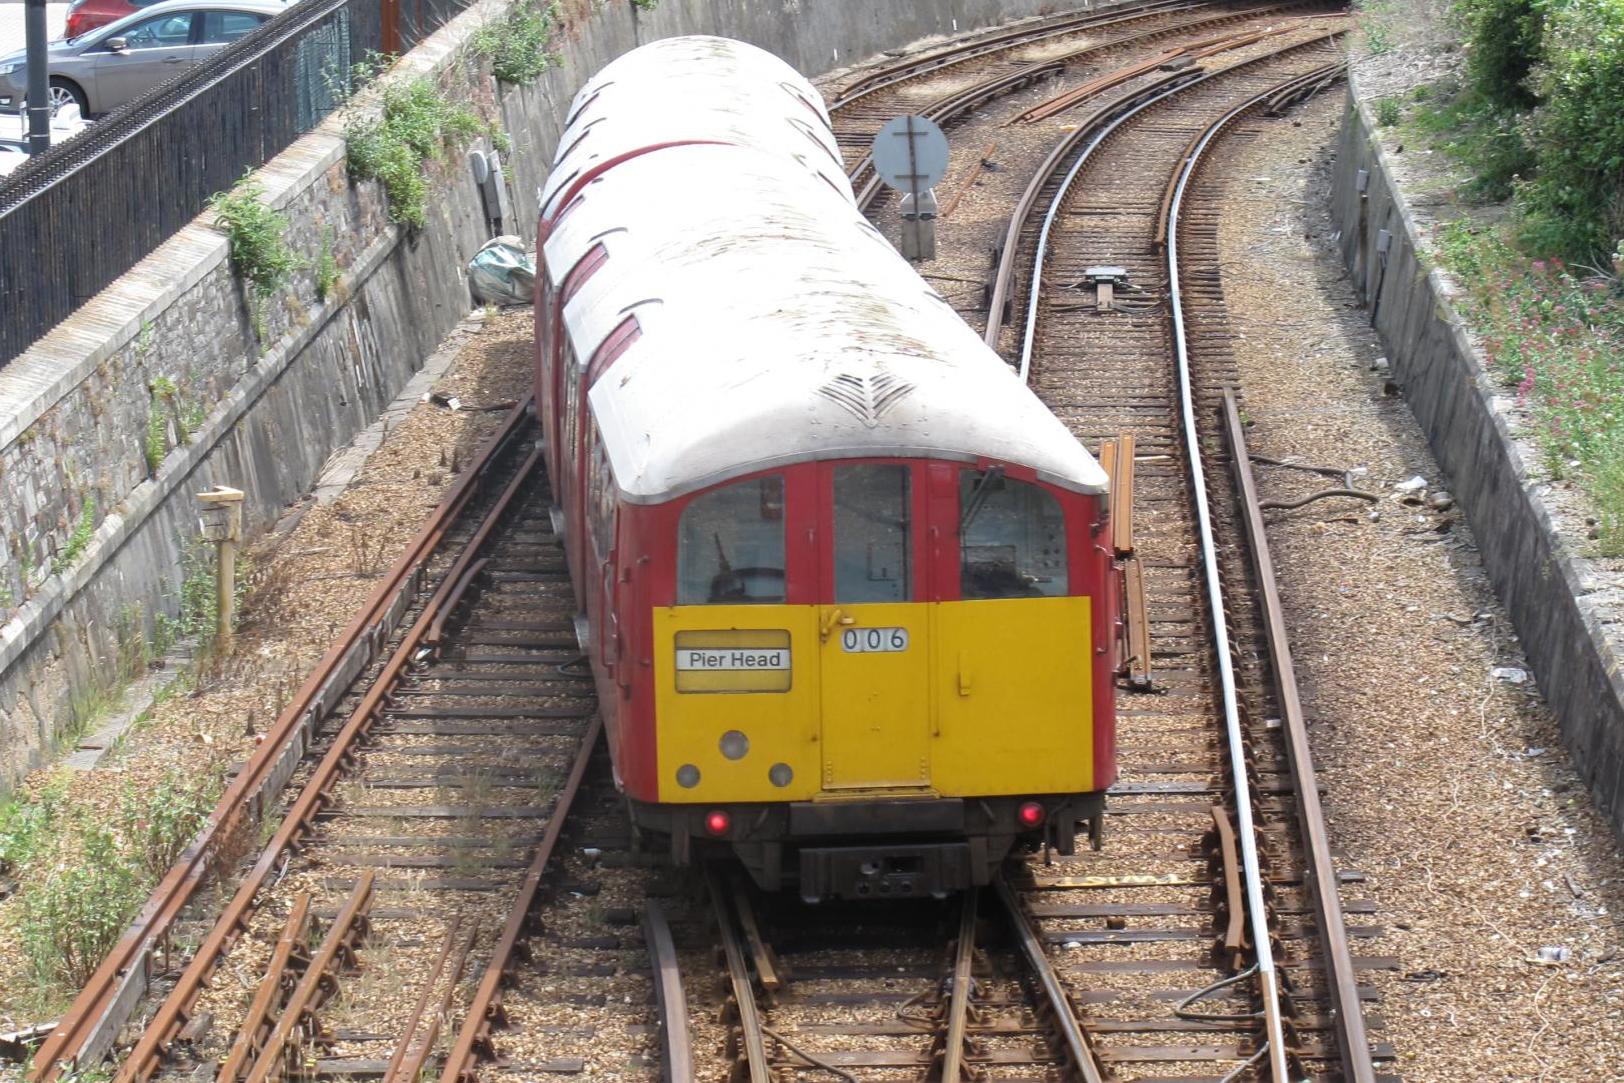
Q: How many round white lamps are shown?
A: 3